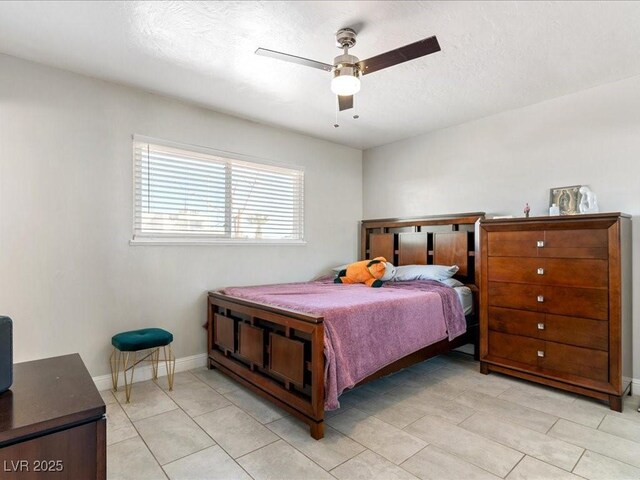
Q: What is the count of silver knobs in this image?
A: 5